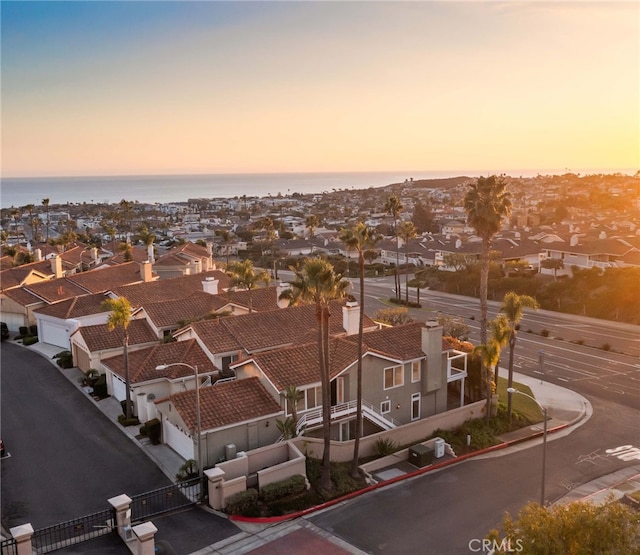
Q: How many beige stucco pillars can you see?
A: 4